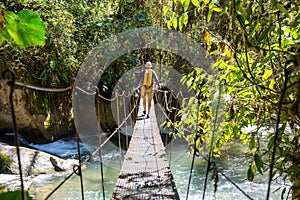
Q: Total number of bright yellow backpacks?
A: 1